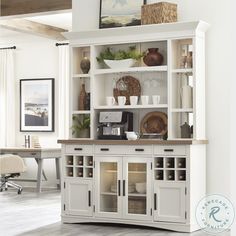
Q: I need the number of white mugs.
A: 5